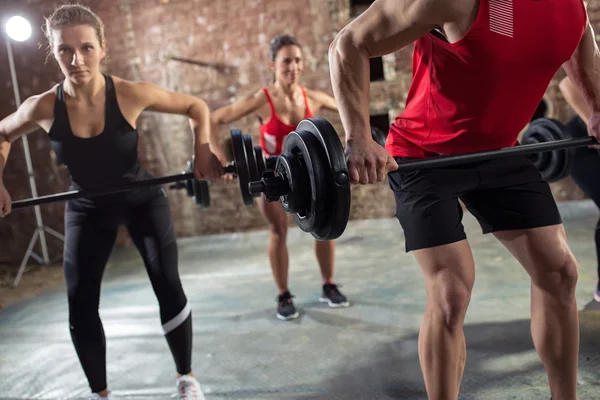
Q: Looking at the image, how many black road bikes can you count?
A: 0